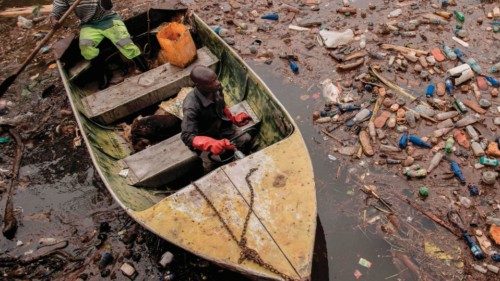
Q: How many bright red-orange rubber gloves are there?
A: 2